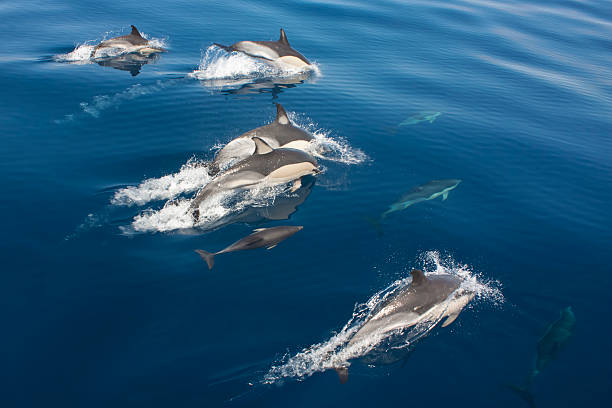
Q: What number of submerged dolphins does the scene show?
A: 4